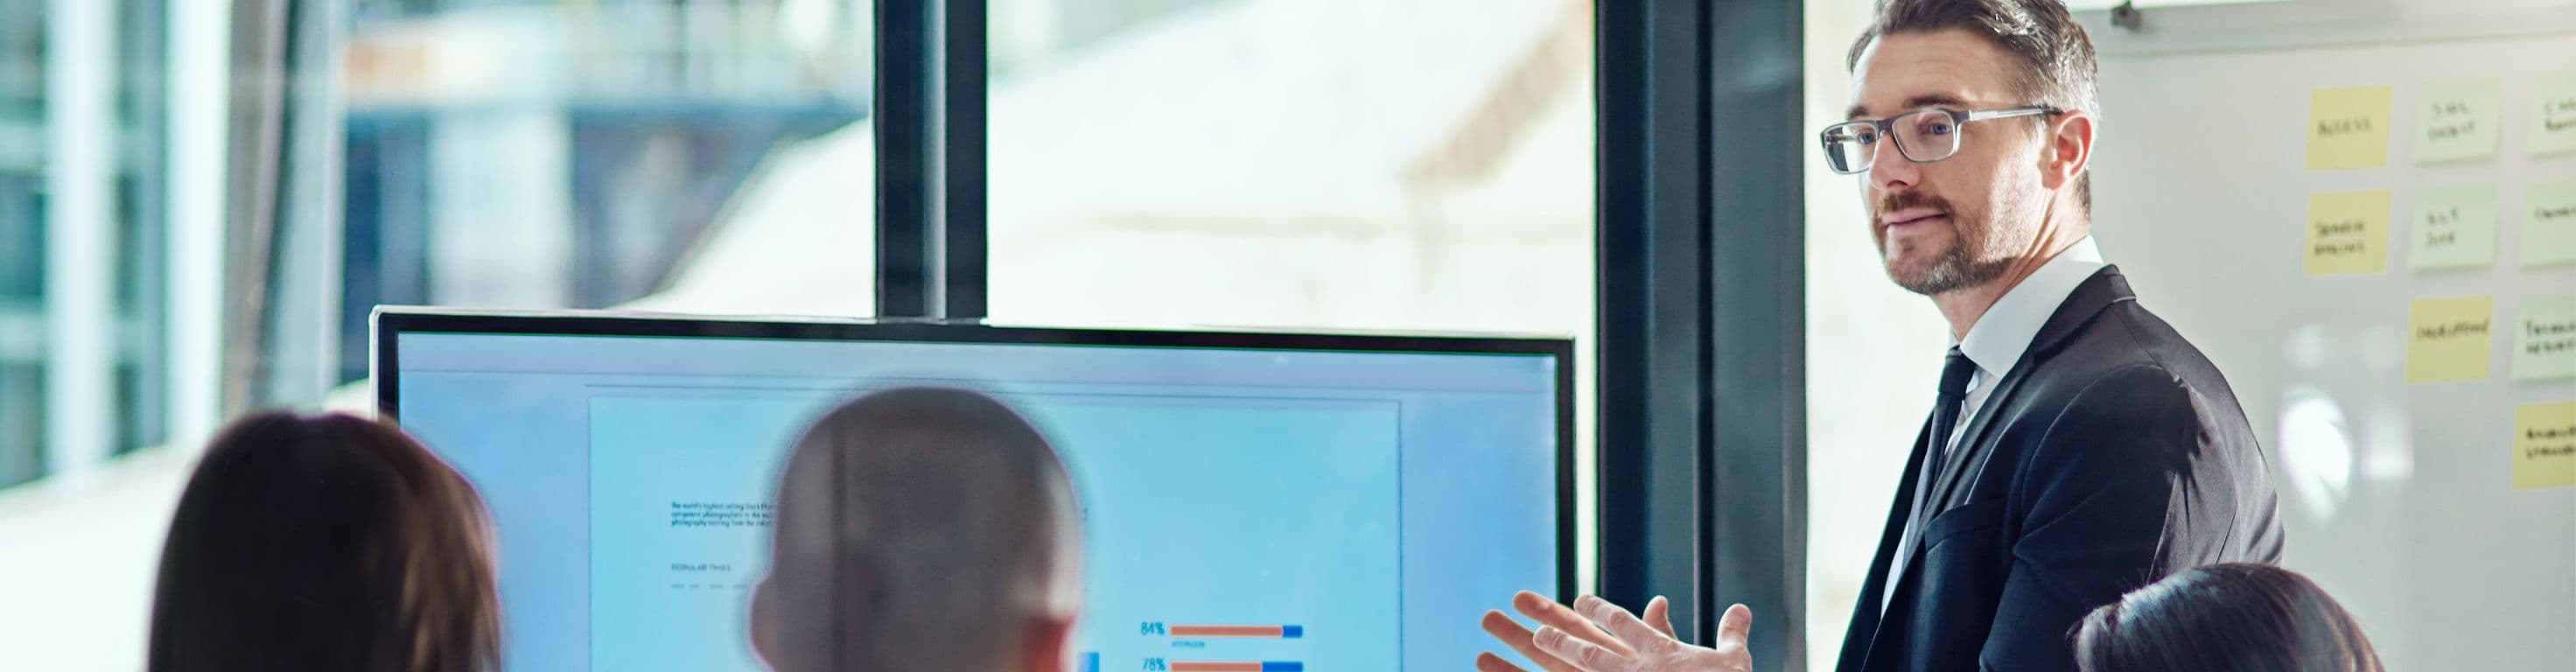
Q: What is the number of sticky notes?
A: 9